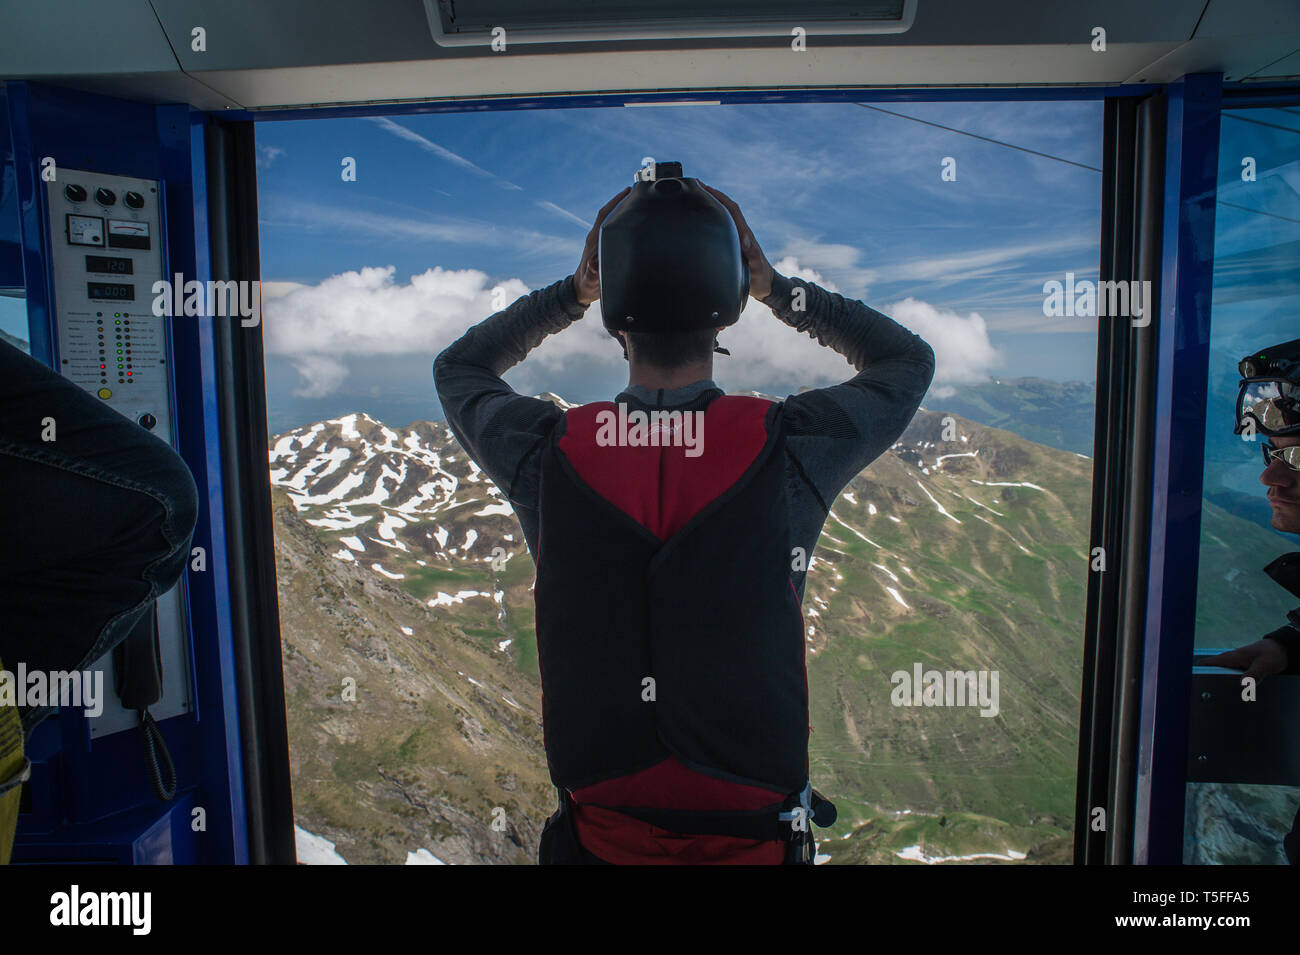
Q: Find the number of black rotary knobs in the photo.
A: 4